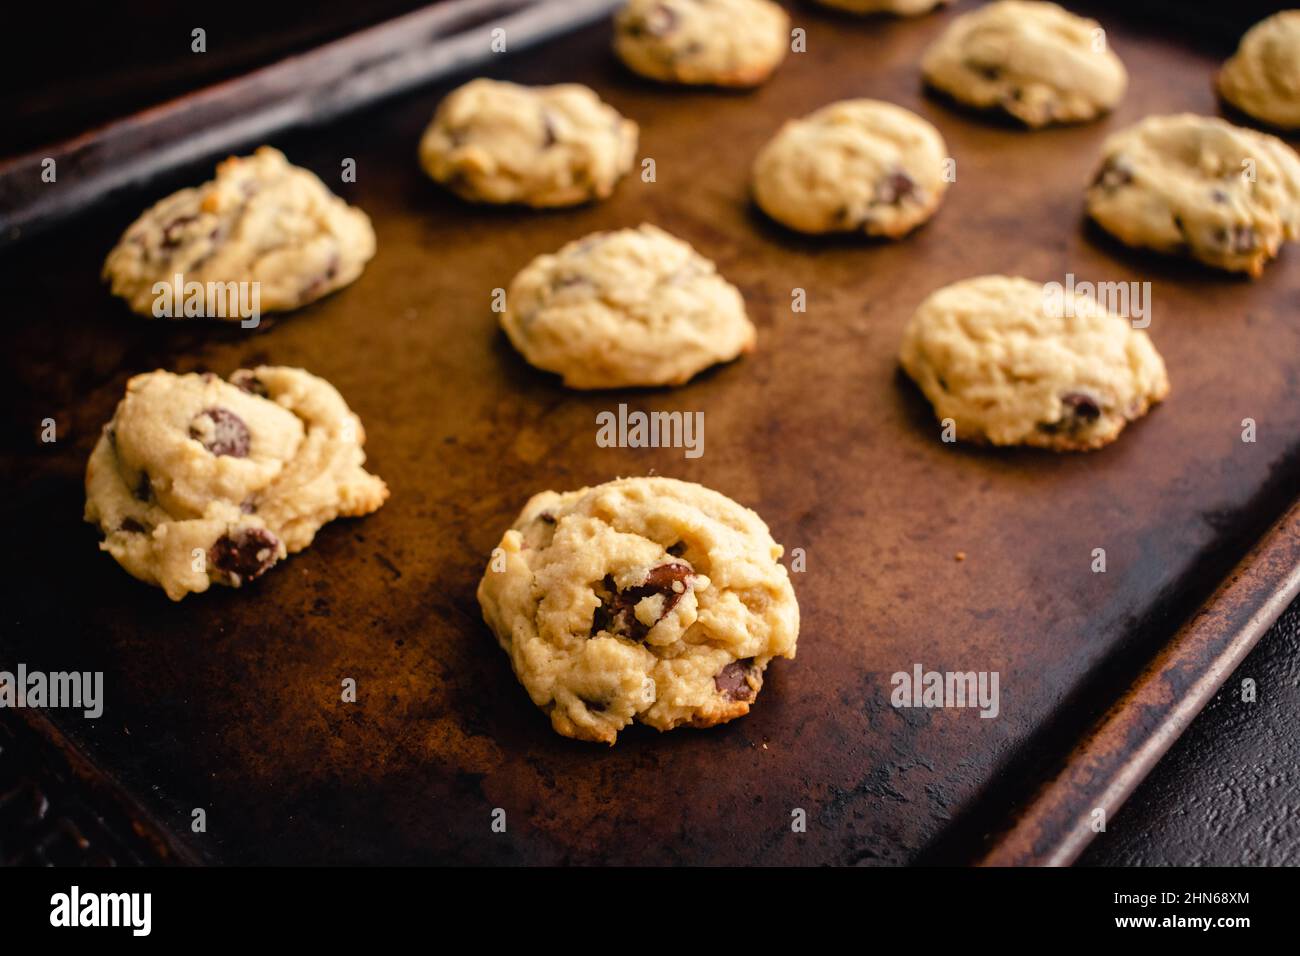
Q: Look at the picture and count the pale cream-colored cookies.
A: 12